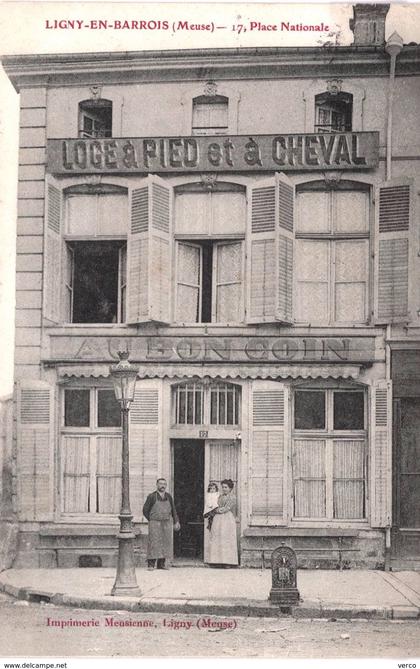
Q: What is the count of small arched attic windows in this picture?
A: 3